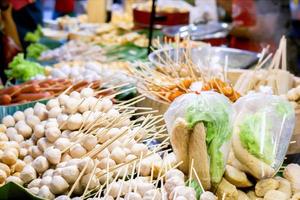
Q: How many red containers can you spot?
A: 2